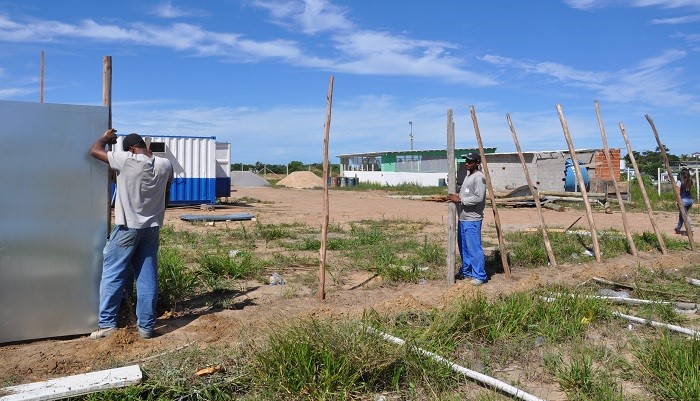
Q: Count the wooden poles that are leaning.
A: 6